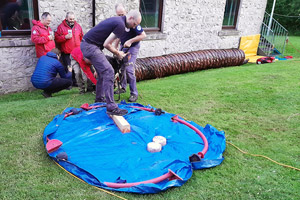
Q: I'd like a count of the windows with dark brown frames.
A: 3